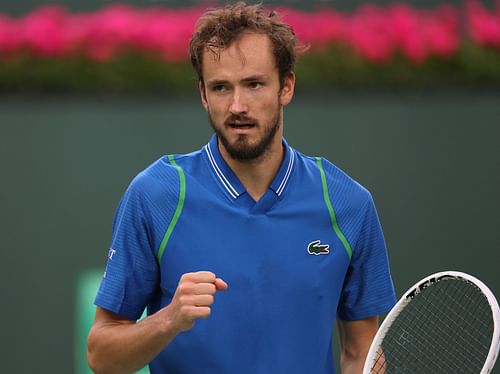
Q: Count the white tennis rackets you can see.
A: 1